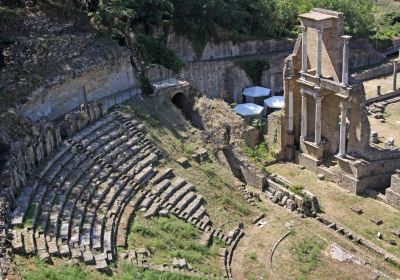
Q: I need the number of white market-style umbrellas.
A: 3